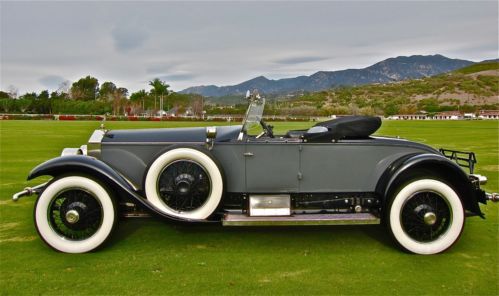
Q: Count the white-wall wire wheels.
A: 3